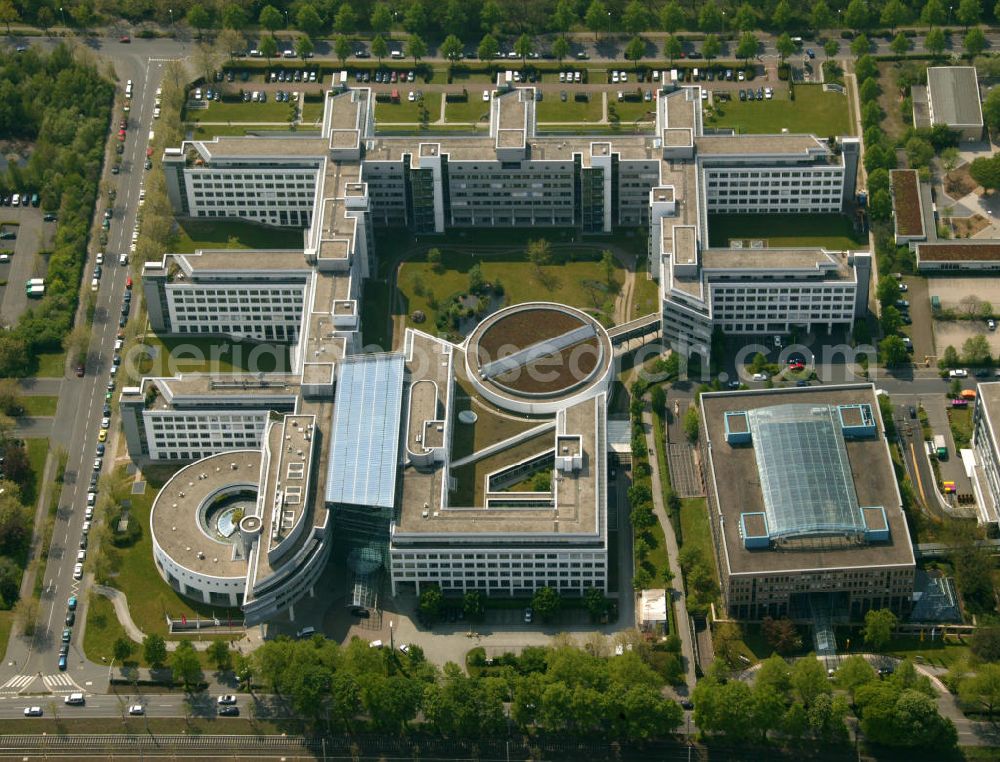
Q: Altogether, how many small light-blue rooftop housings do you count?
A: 4